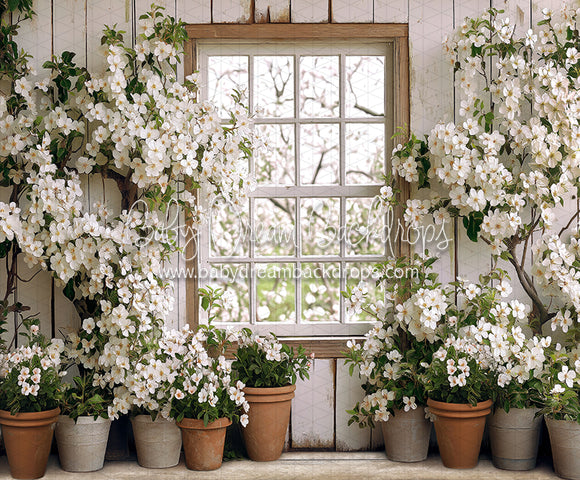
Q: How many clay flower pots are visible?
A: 4